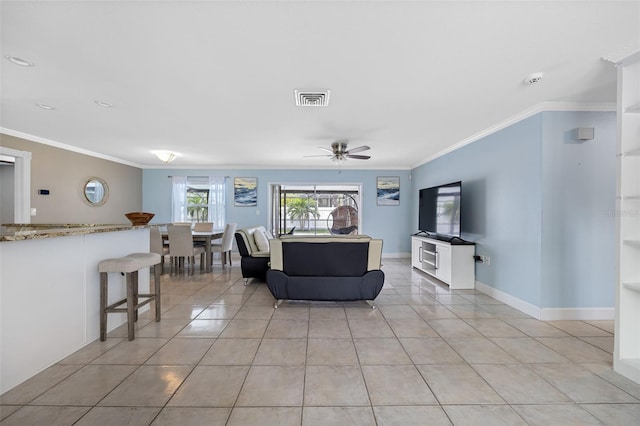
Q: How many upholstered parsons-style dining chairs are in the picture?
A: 5